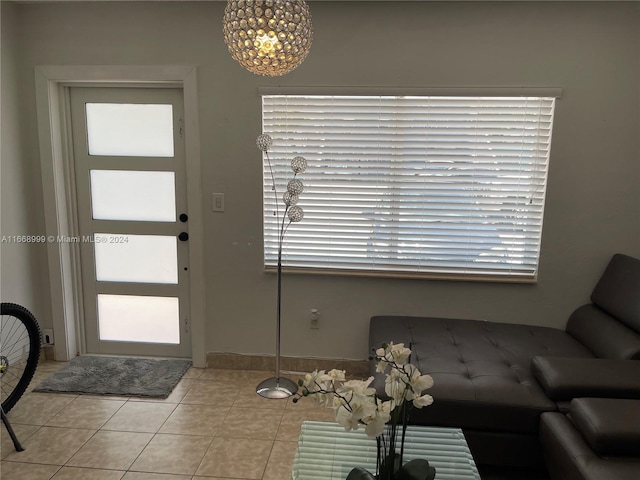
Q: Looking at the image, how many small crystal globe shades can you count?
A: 5